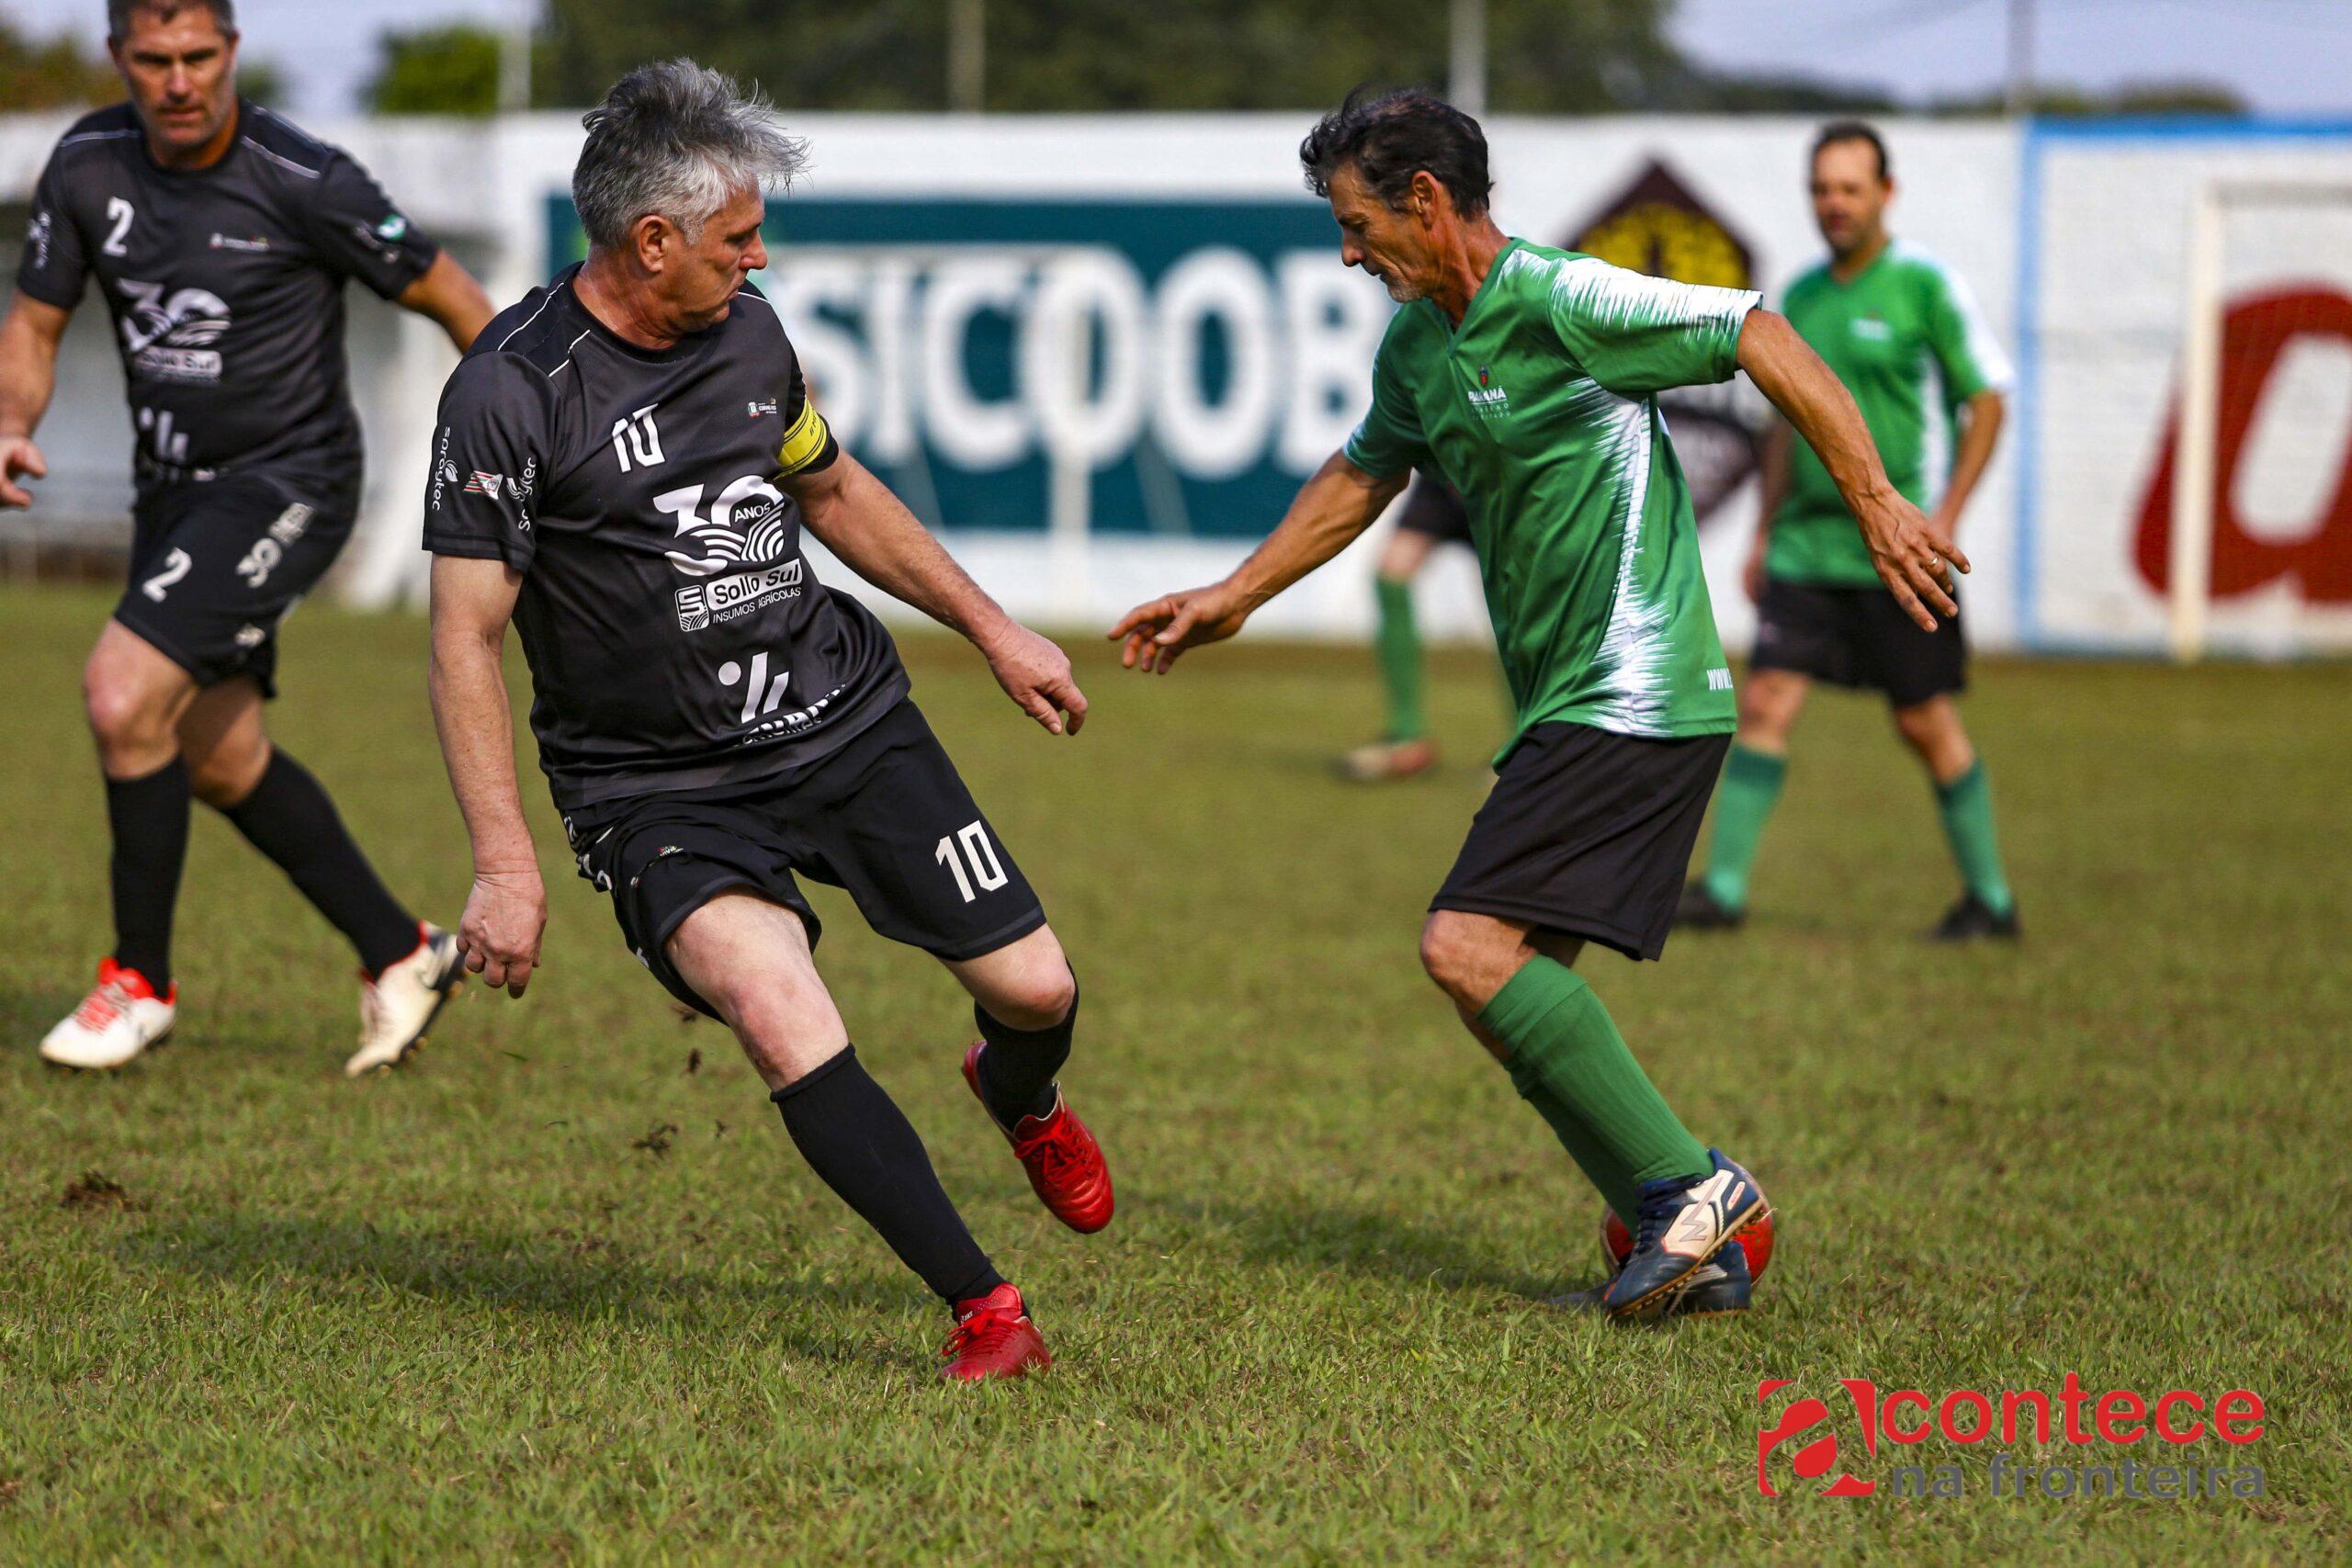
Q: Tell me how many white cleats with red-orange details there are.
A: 2